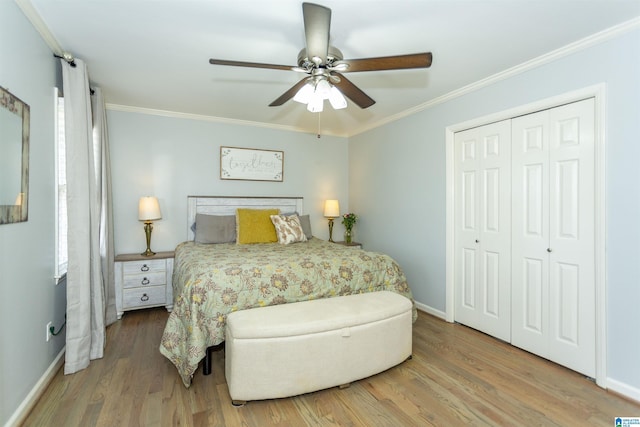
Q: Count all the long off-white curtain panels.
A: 2